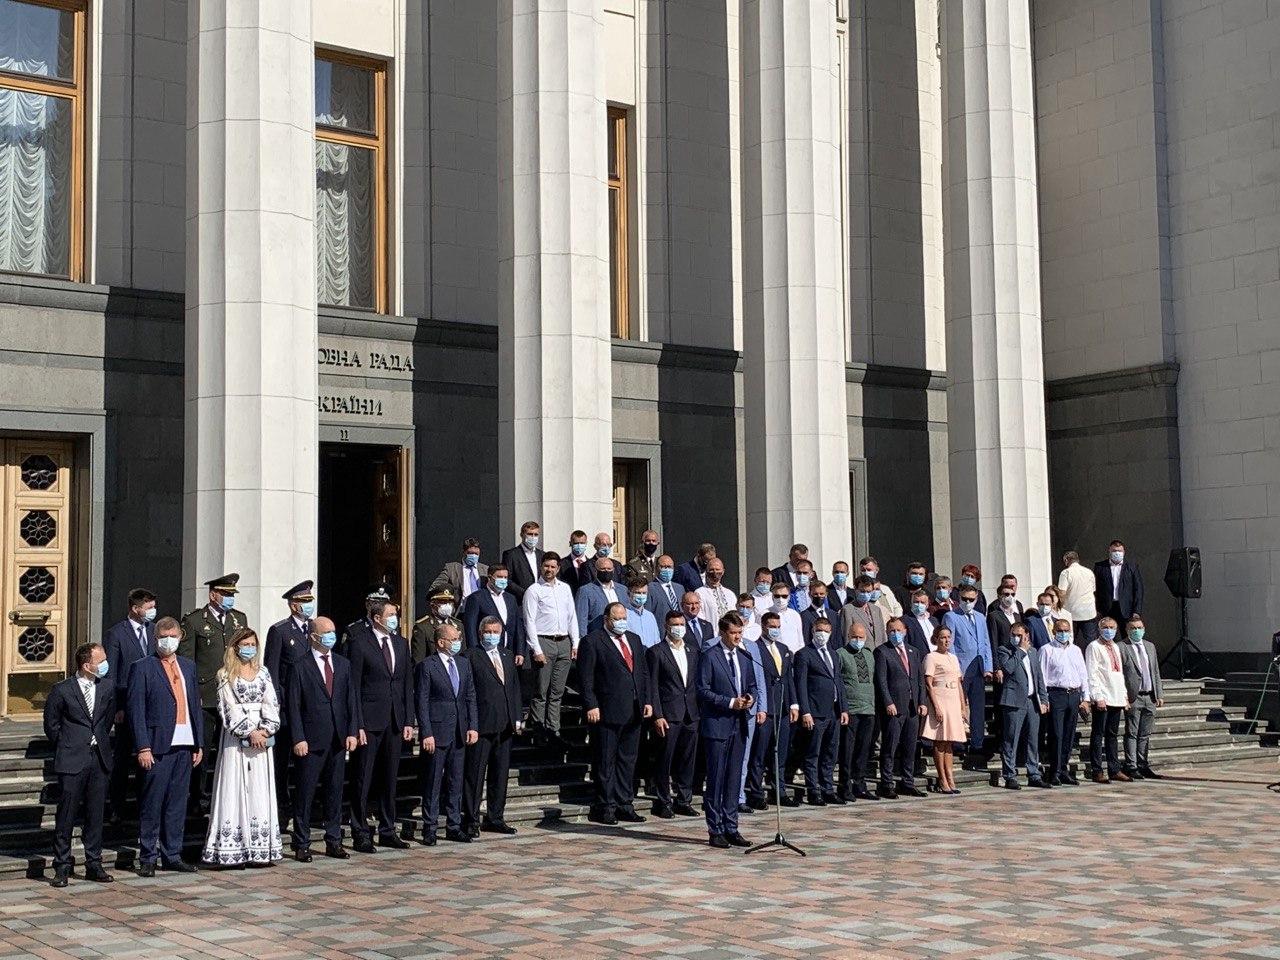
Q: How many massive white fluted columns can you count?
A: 4